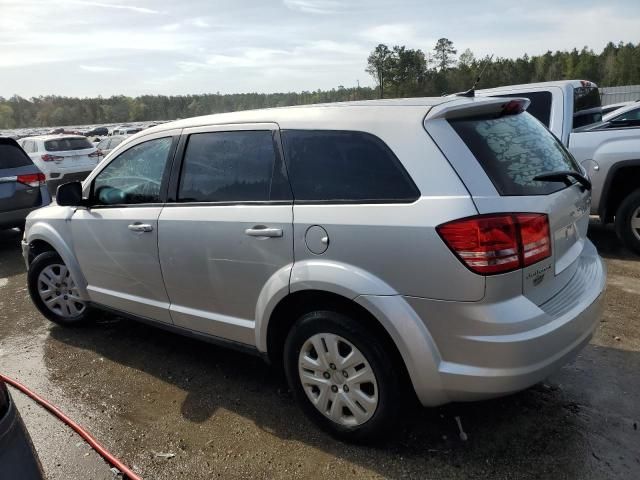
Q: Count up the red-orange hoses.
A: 1